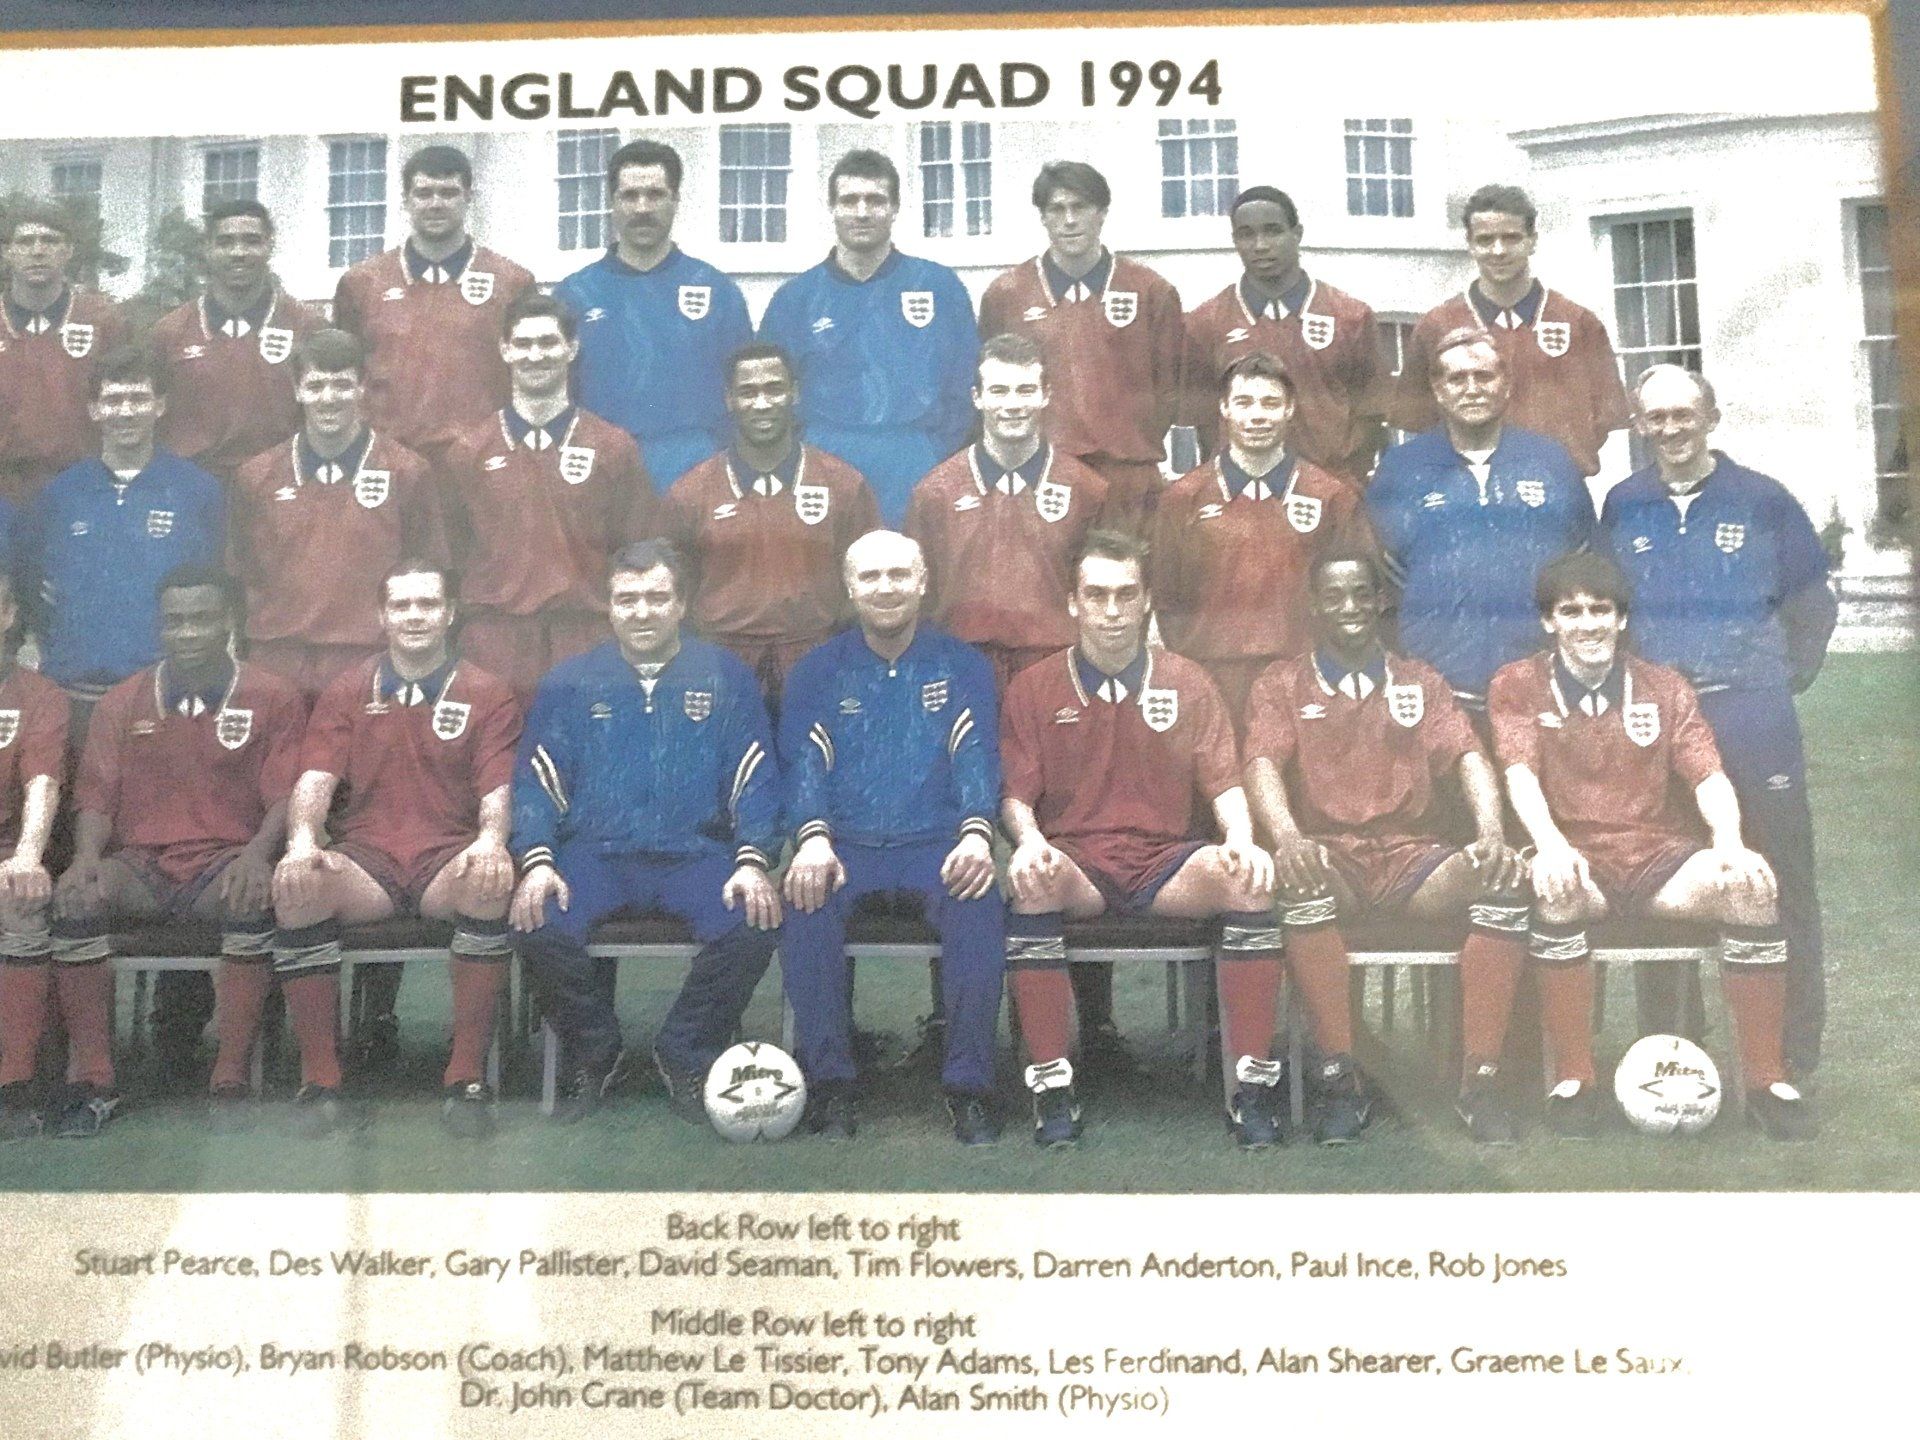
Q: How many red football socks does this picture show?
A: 11